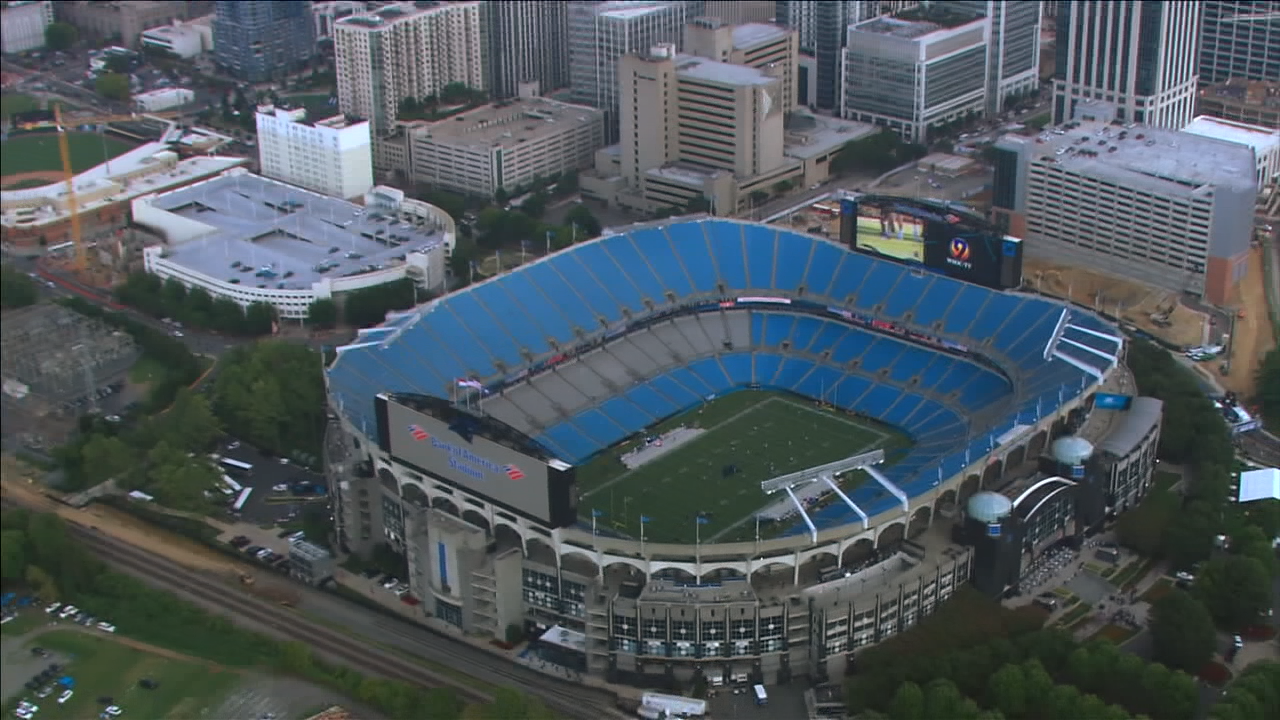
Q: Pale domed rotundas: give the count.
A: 2